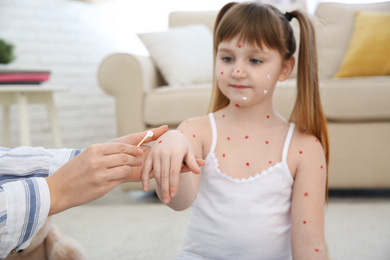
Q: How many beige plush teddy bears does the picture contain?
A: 1